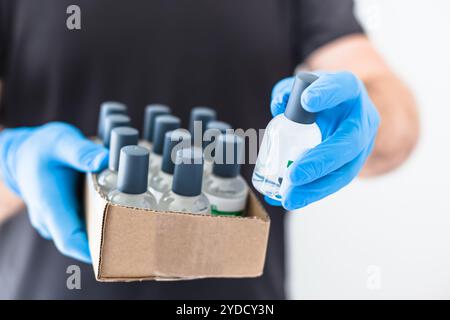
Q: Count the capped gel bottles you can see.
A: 12